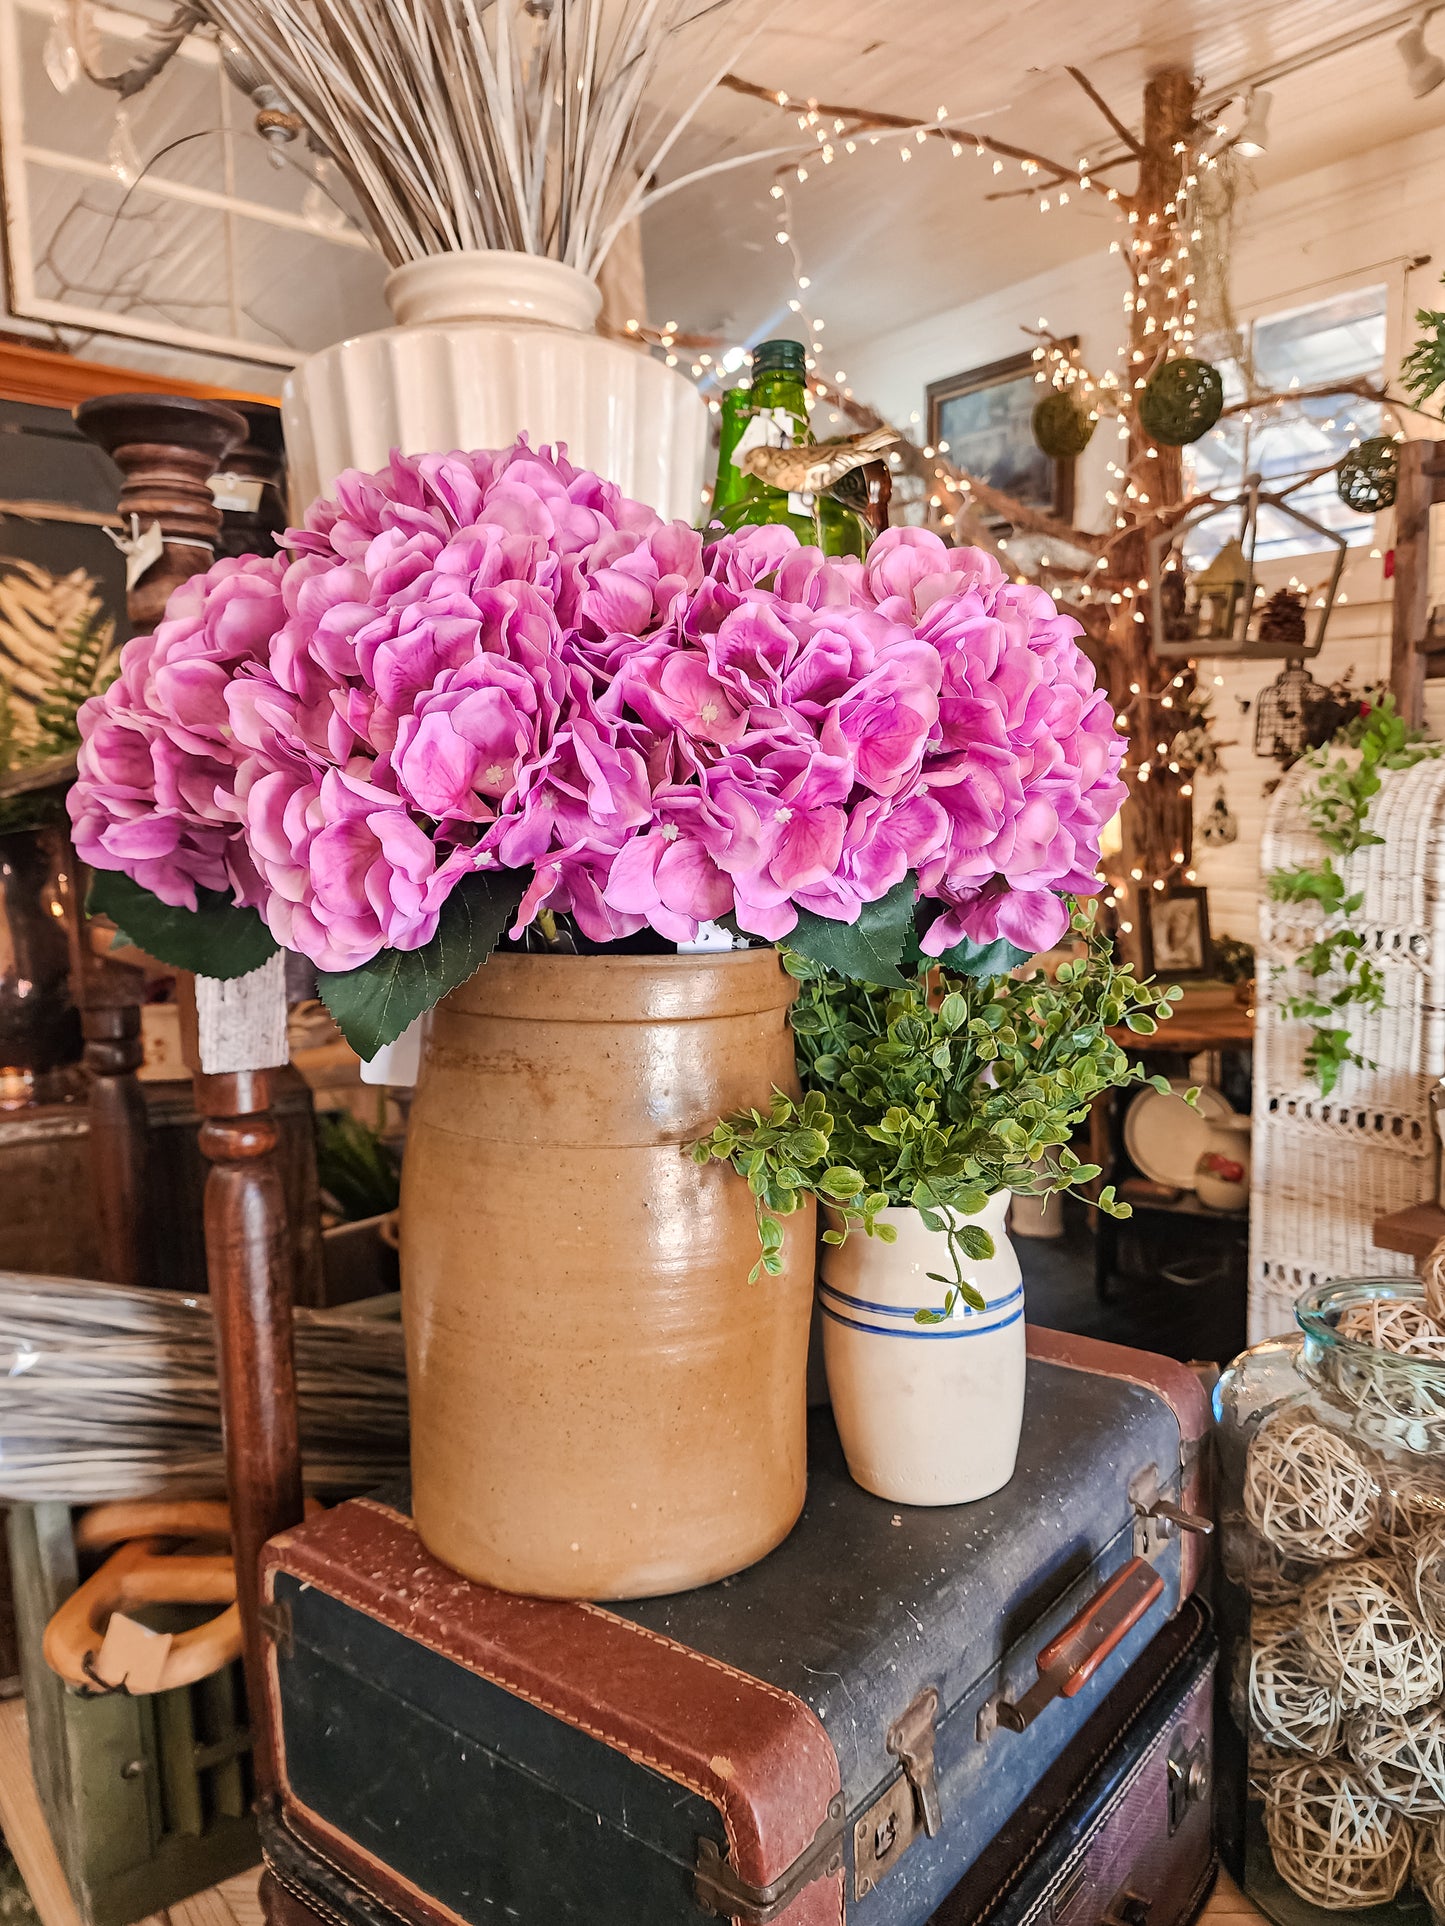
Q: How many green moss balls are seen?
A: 3